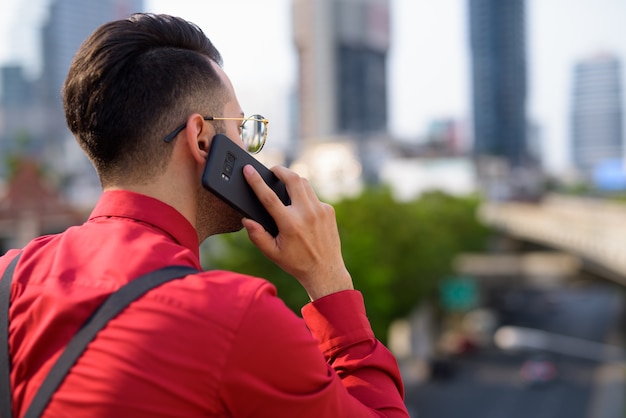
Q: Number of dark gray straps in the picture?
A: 2